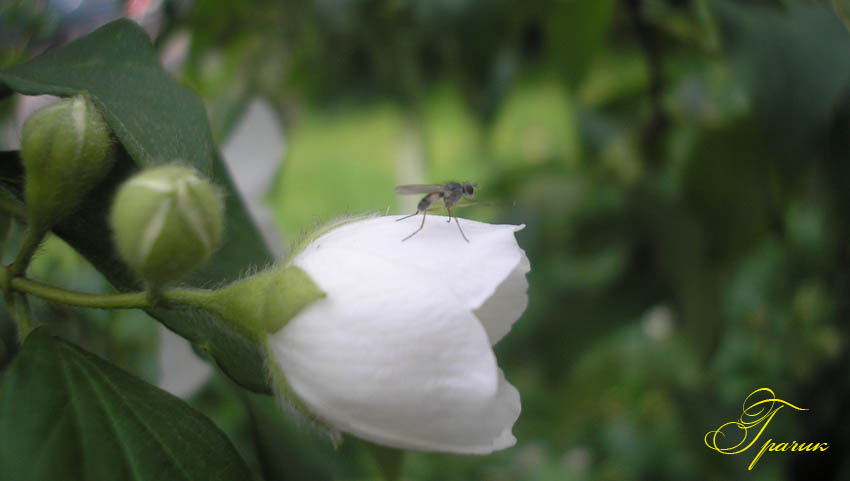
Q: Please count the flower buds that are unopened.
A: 2